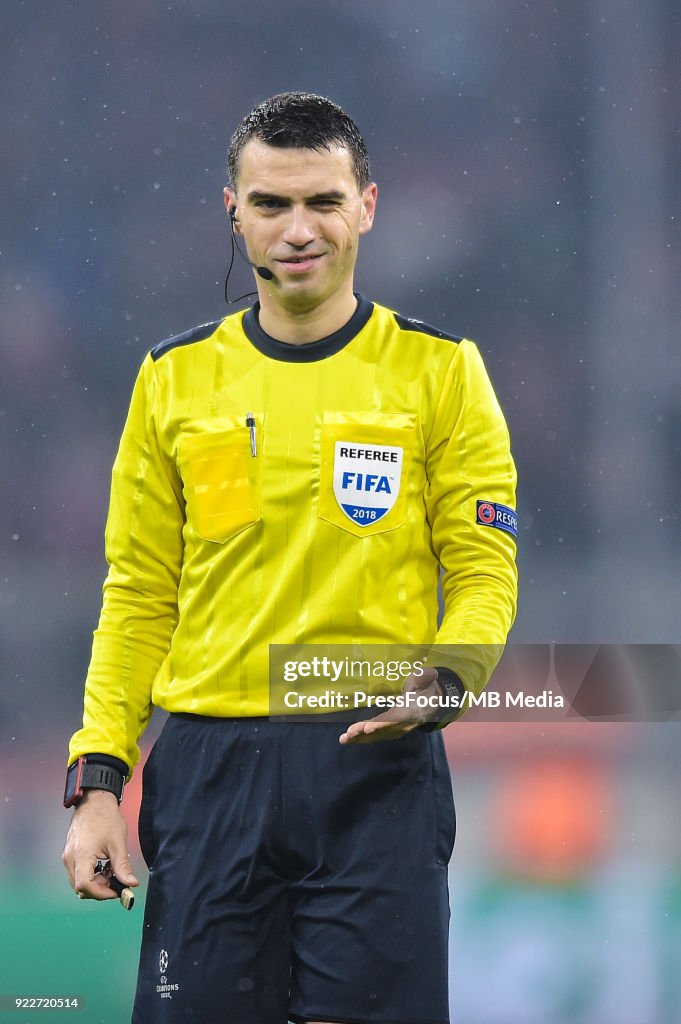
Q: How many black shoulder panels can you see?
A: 2